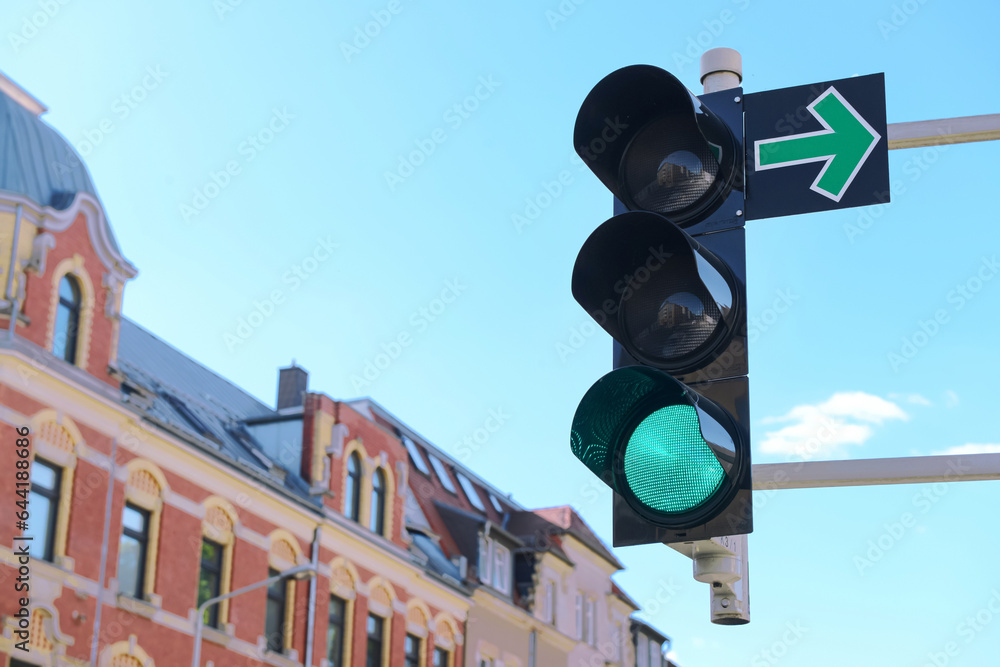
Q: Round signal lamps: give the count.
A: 3